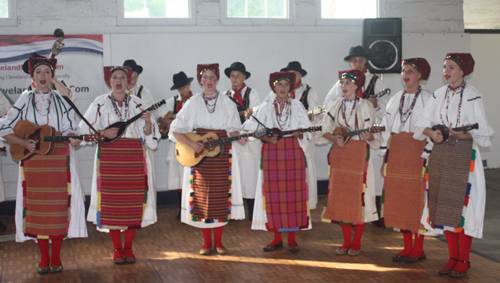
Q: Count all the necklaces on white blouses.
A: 7